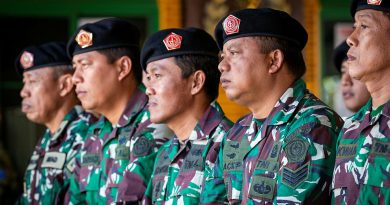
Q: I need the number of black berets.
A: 6